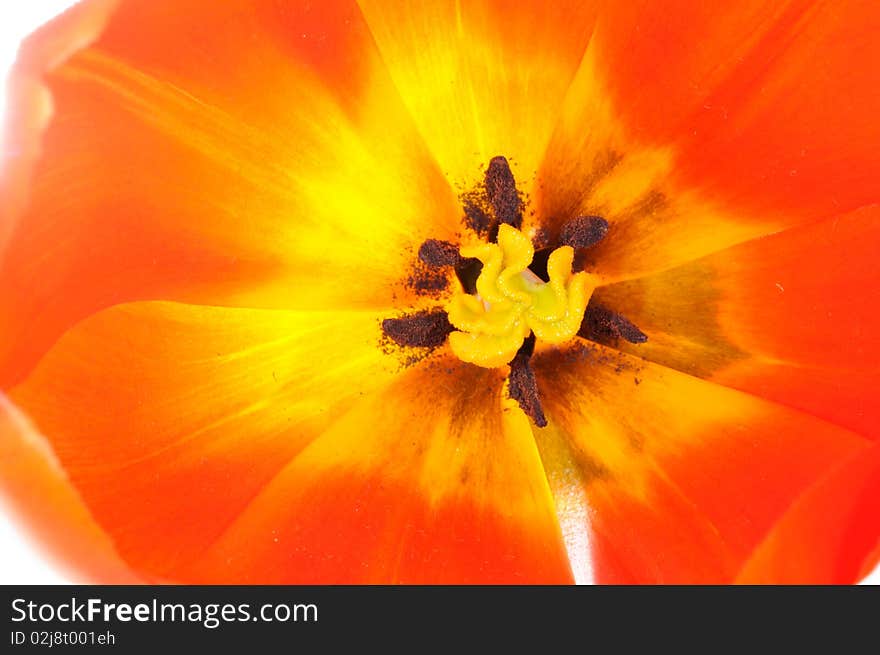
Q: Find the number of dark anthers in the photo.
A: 6